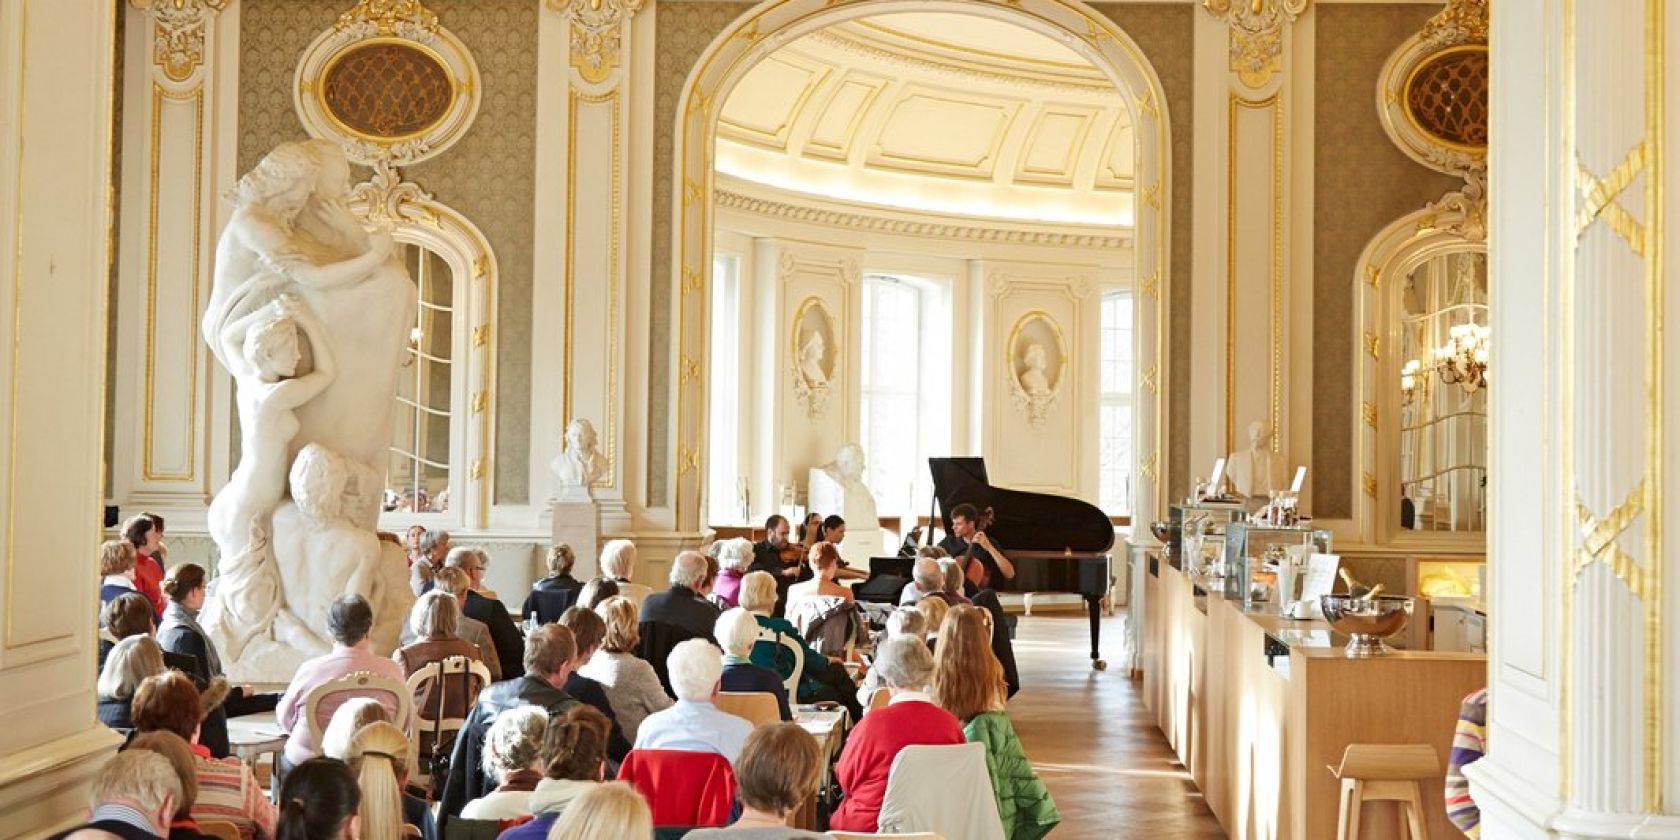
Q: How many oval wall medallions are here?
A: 4